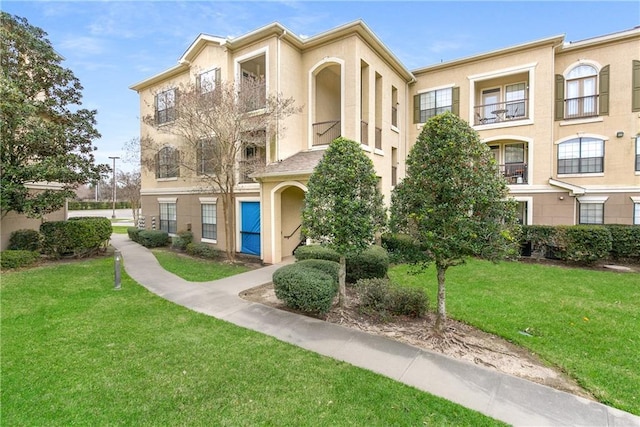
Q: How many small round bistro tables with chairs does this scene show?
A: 1